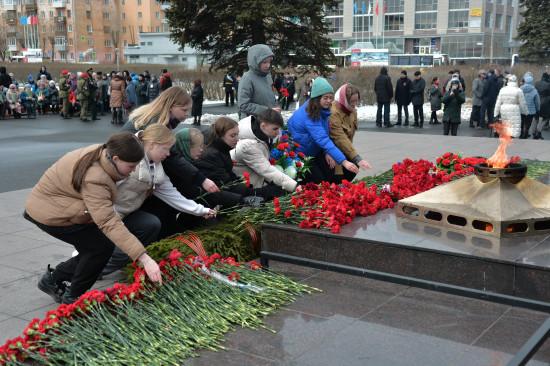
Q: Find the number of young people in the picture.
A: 9